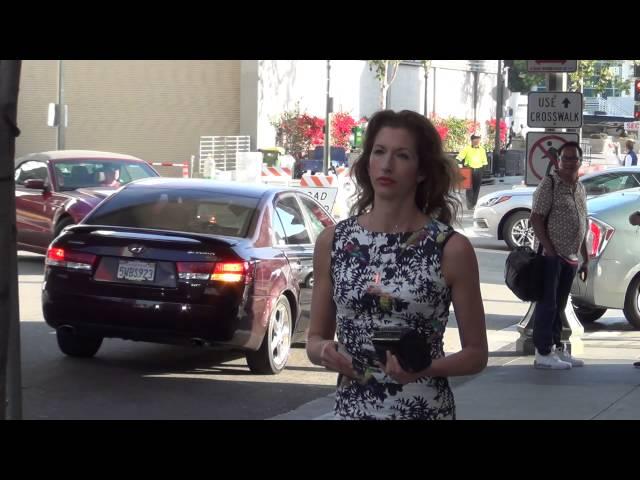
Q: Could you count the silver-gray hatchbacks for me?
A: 1